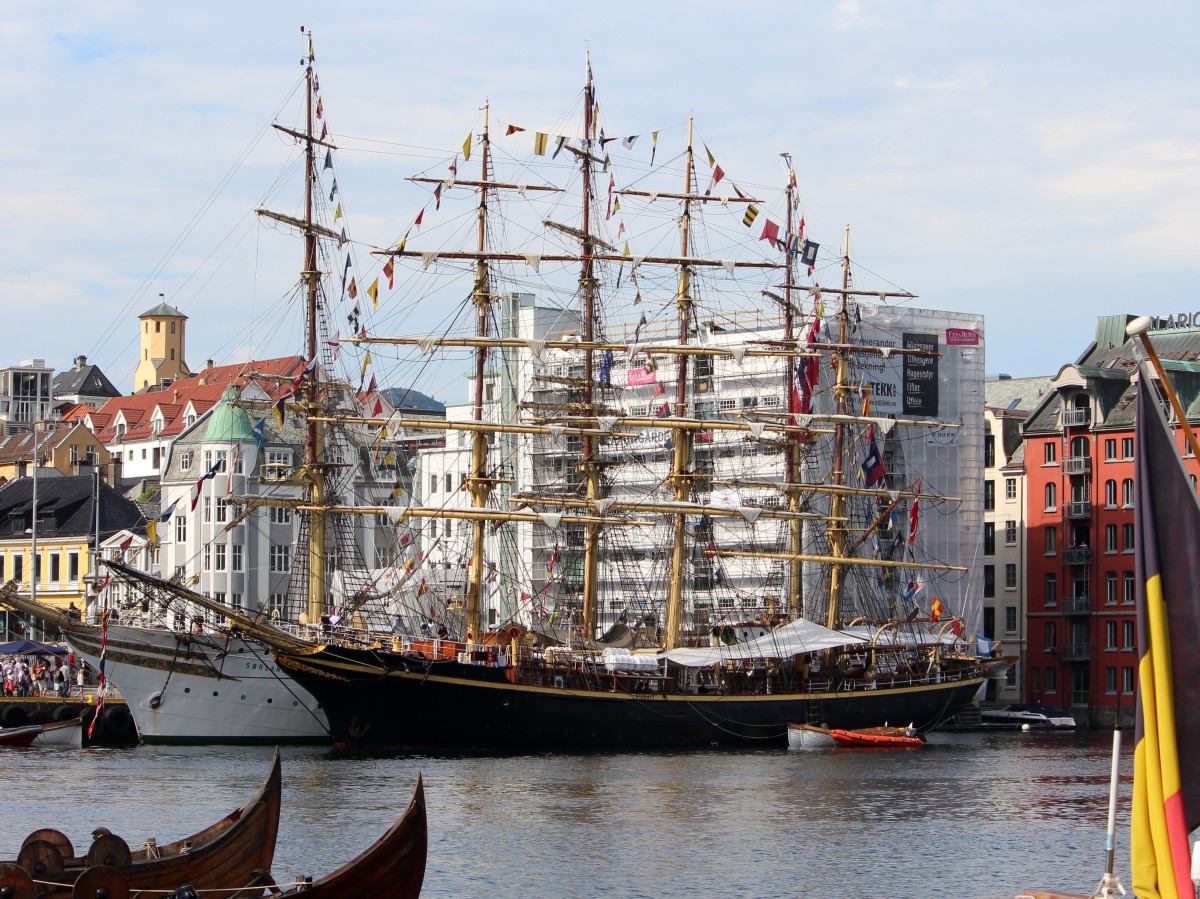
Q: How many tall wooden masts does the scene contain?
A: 6